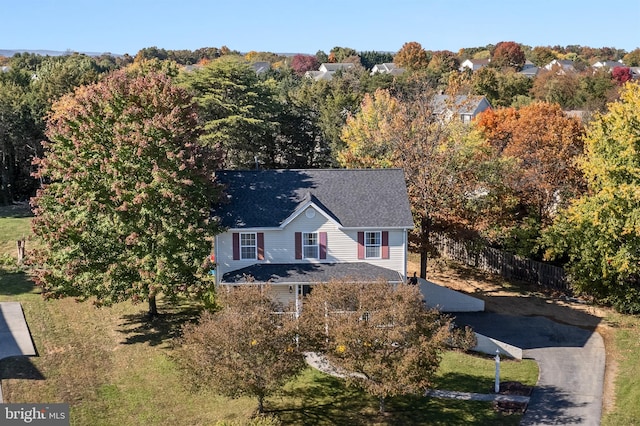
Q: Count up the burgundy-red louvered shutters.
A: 6